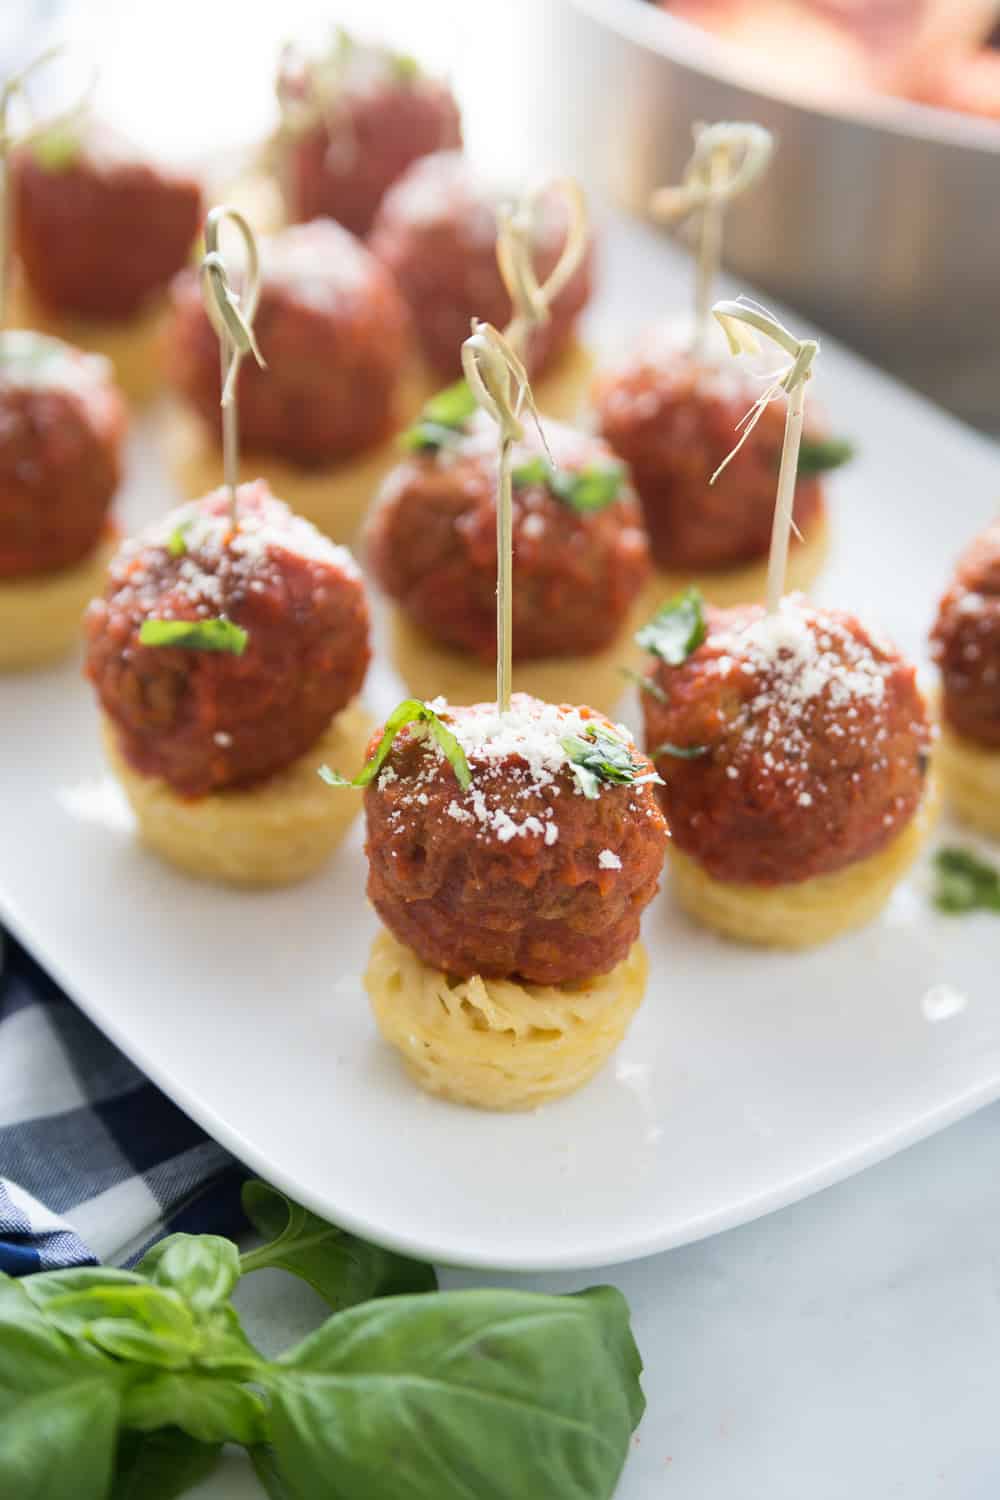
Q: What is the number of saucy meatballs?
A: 11